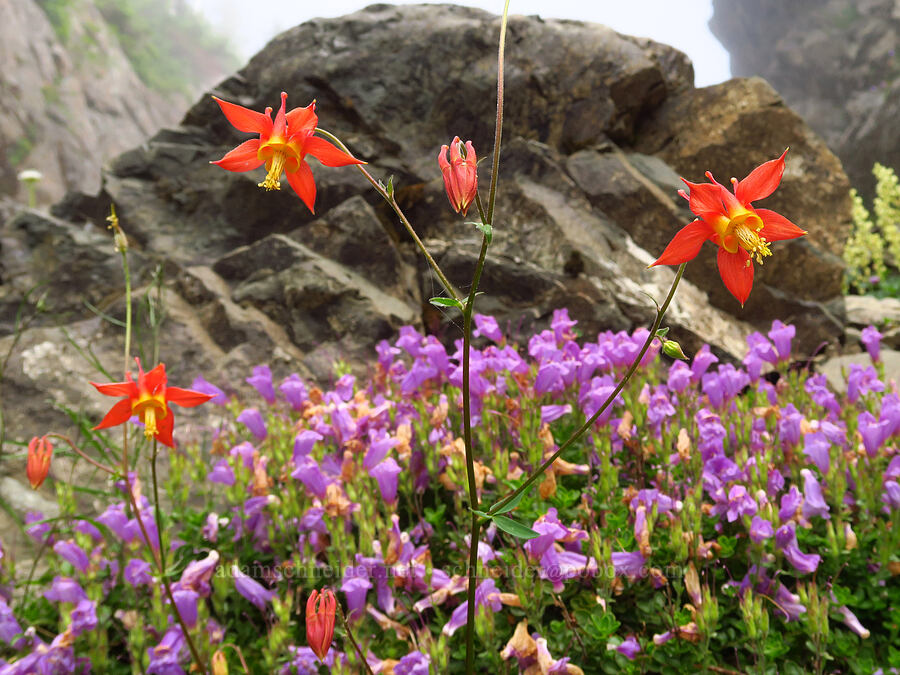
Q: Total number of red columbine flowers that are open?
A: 3